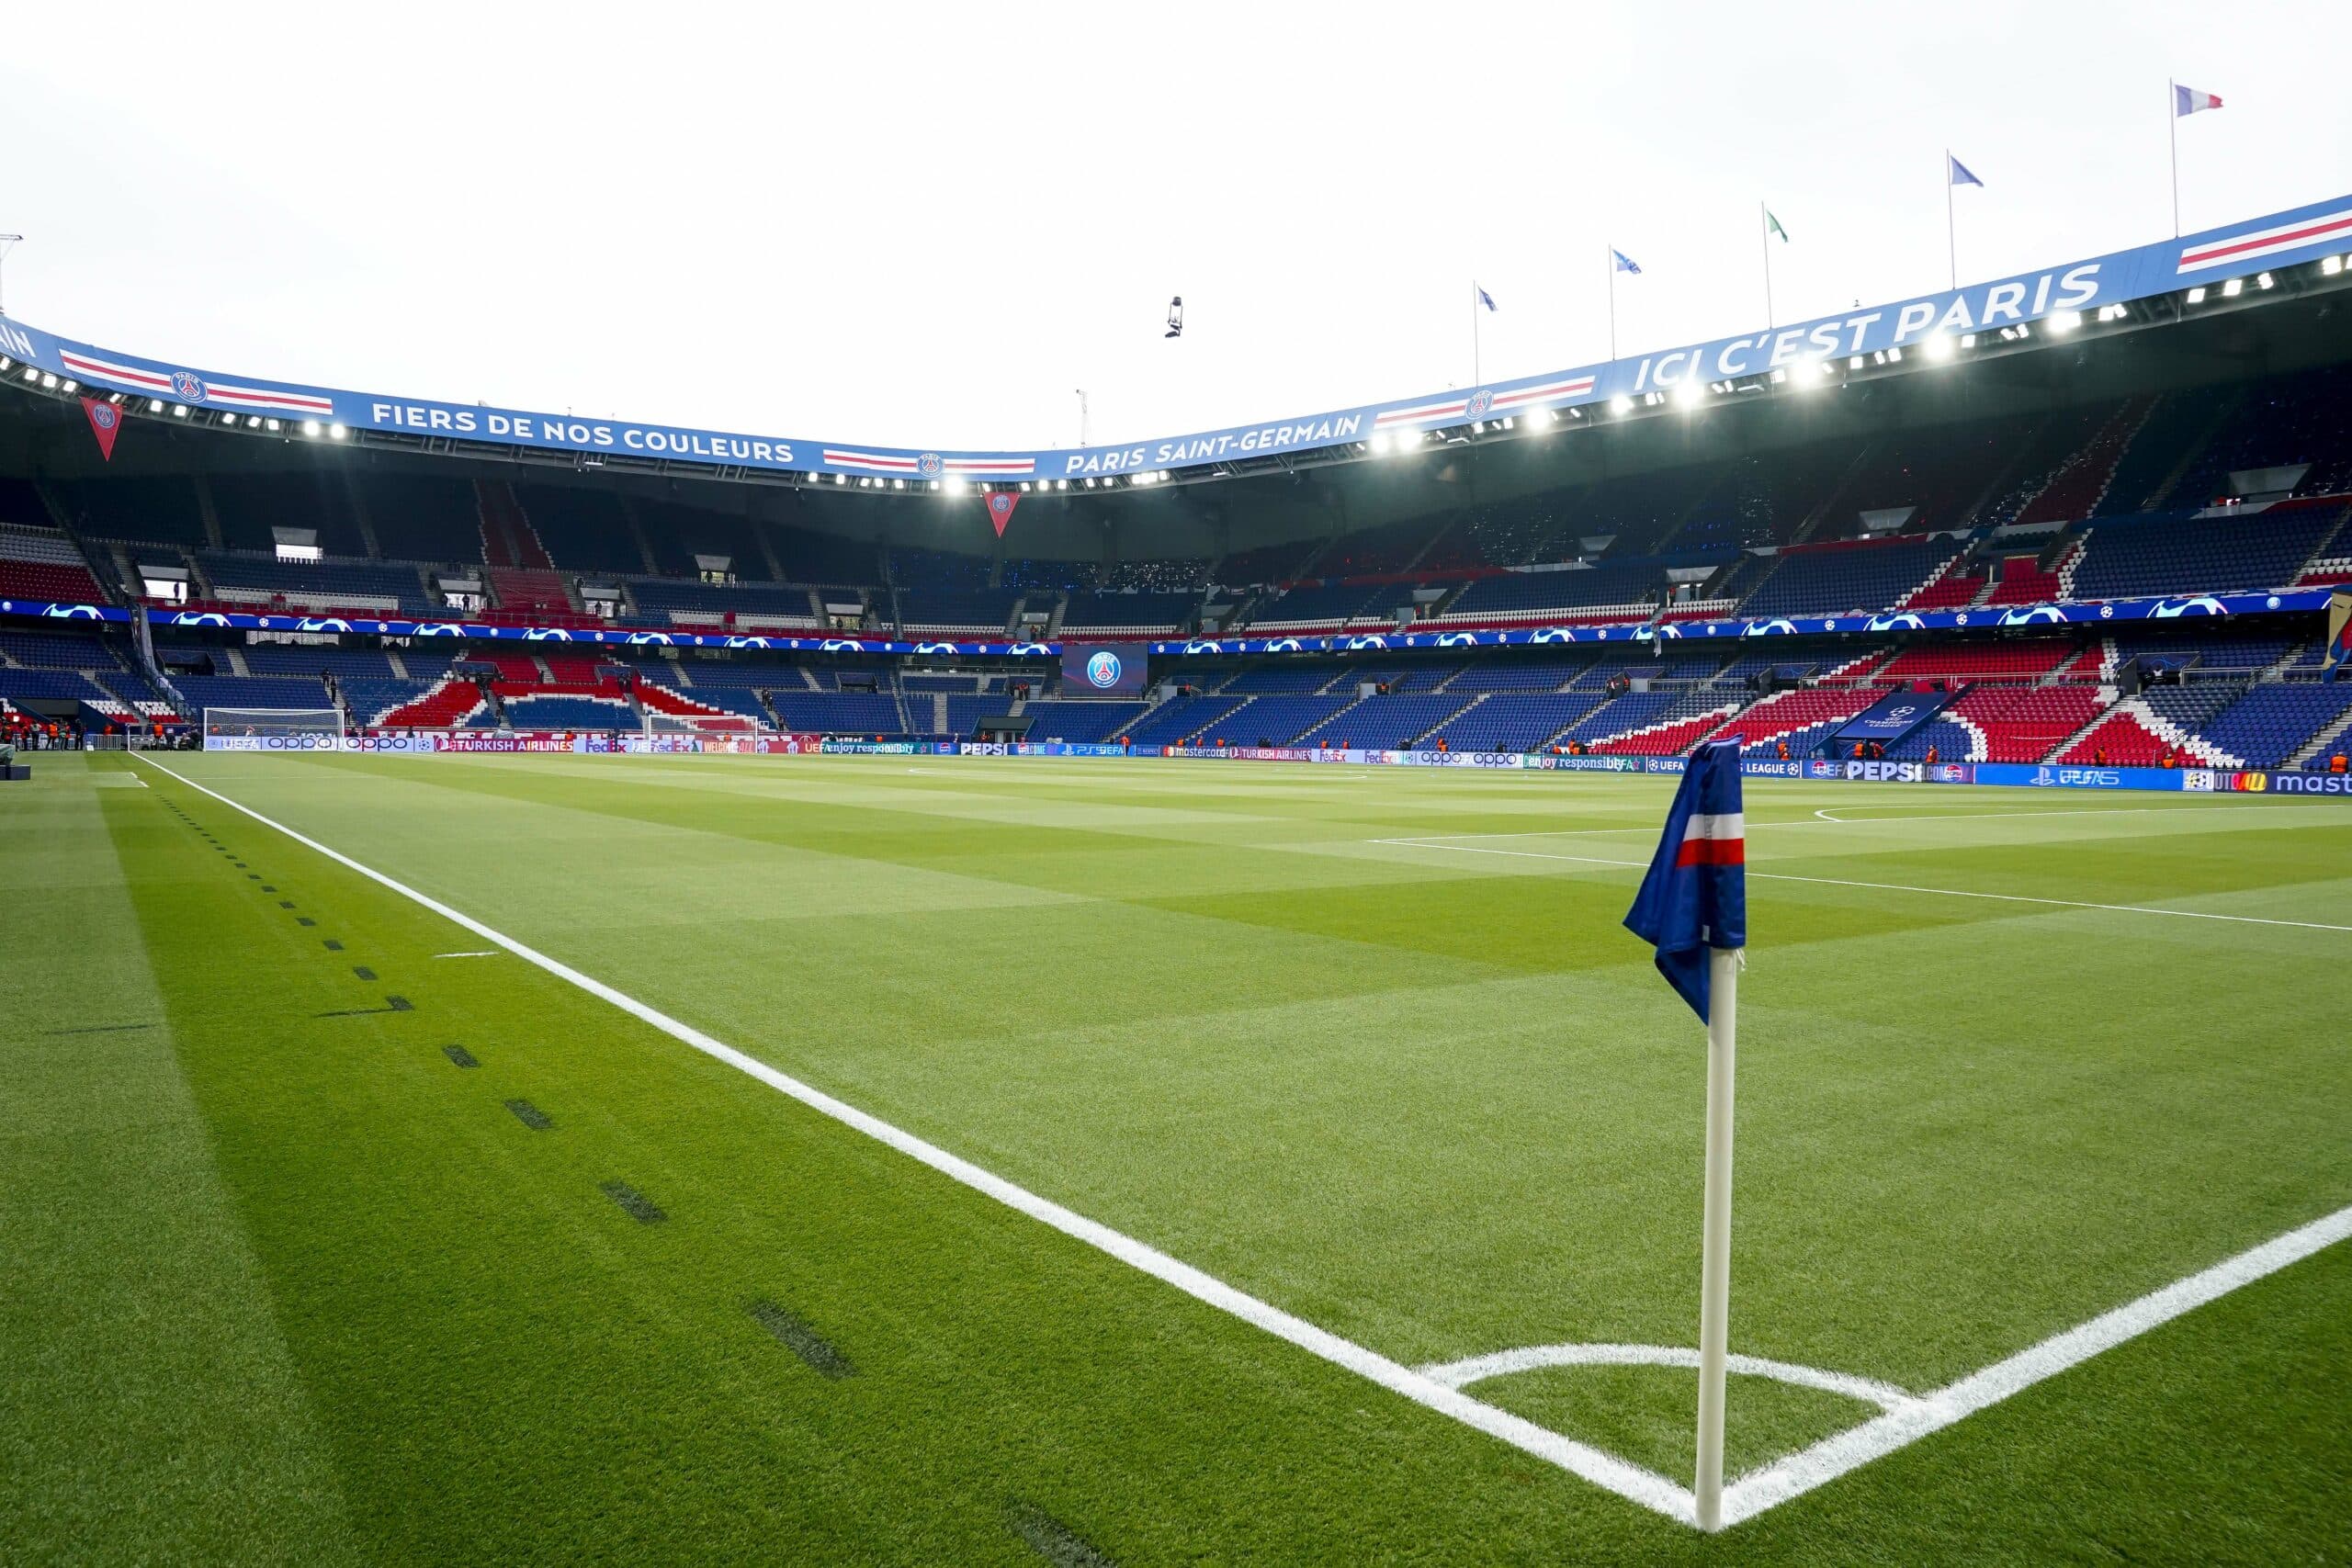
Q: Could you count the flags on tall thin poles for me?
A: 5